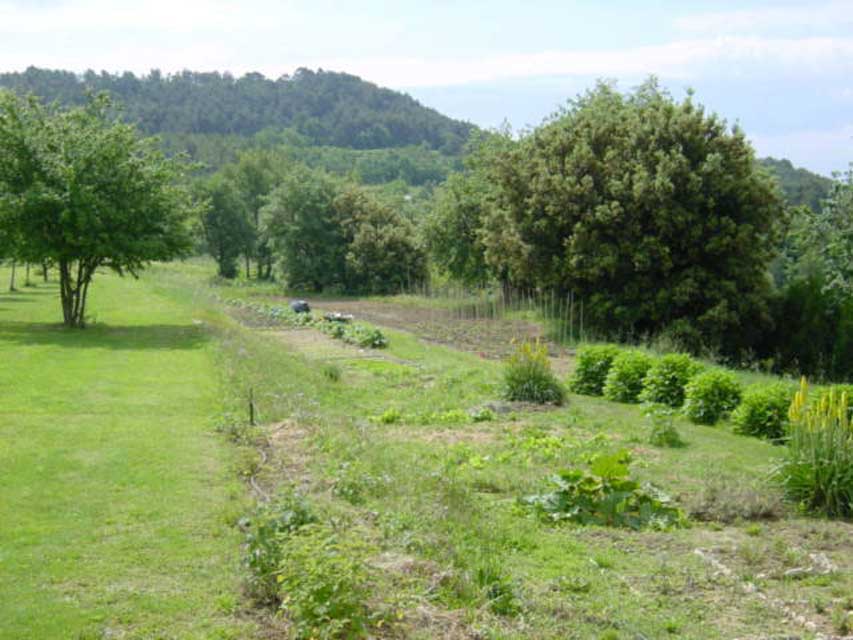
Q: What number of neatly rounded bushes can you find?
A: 5